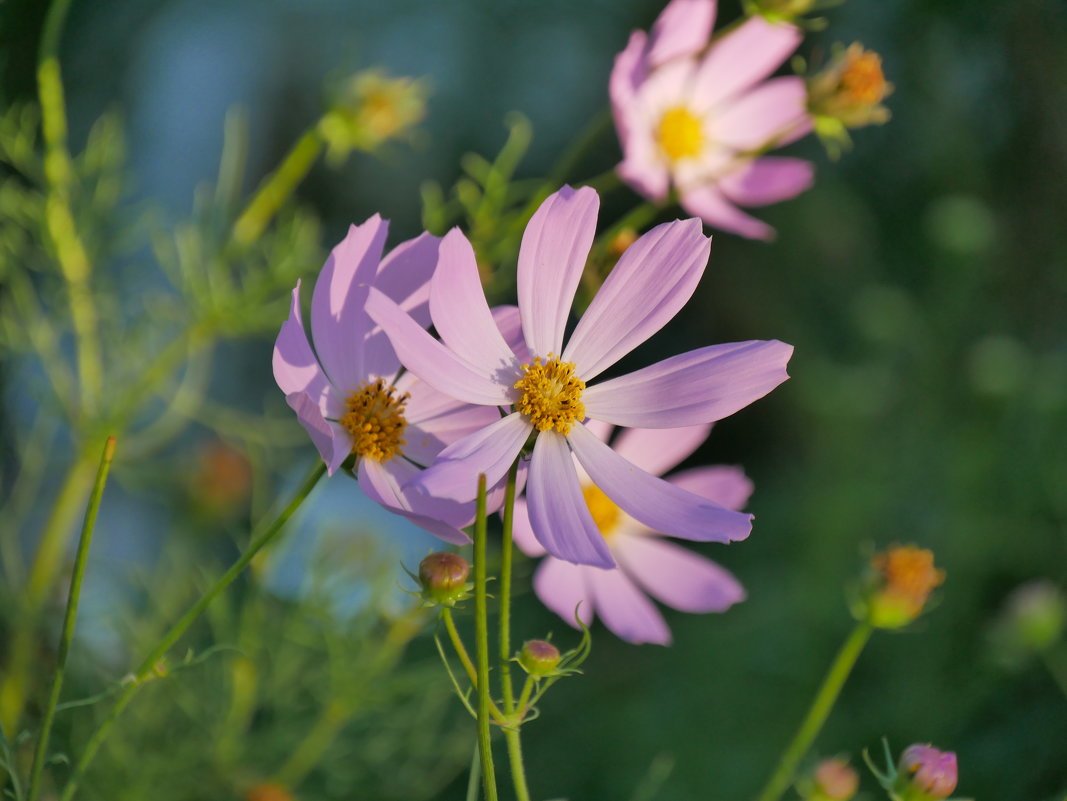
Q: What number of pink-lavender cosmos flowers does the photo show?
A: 4